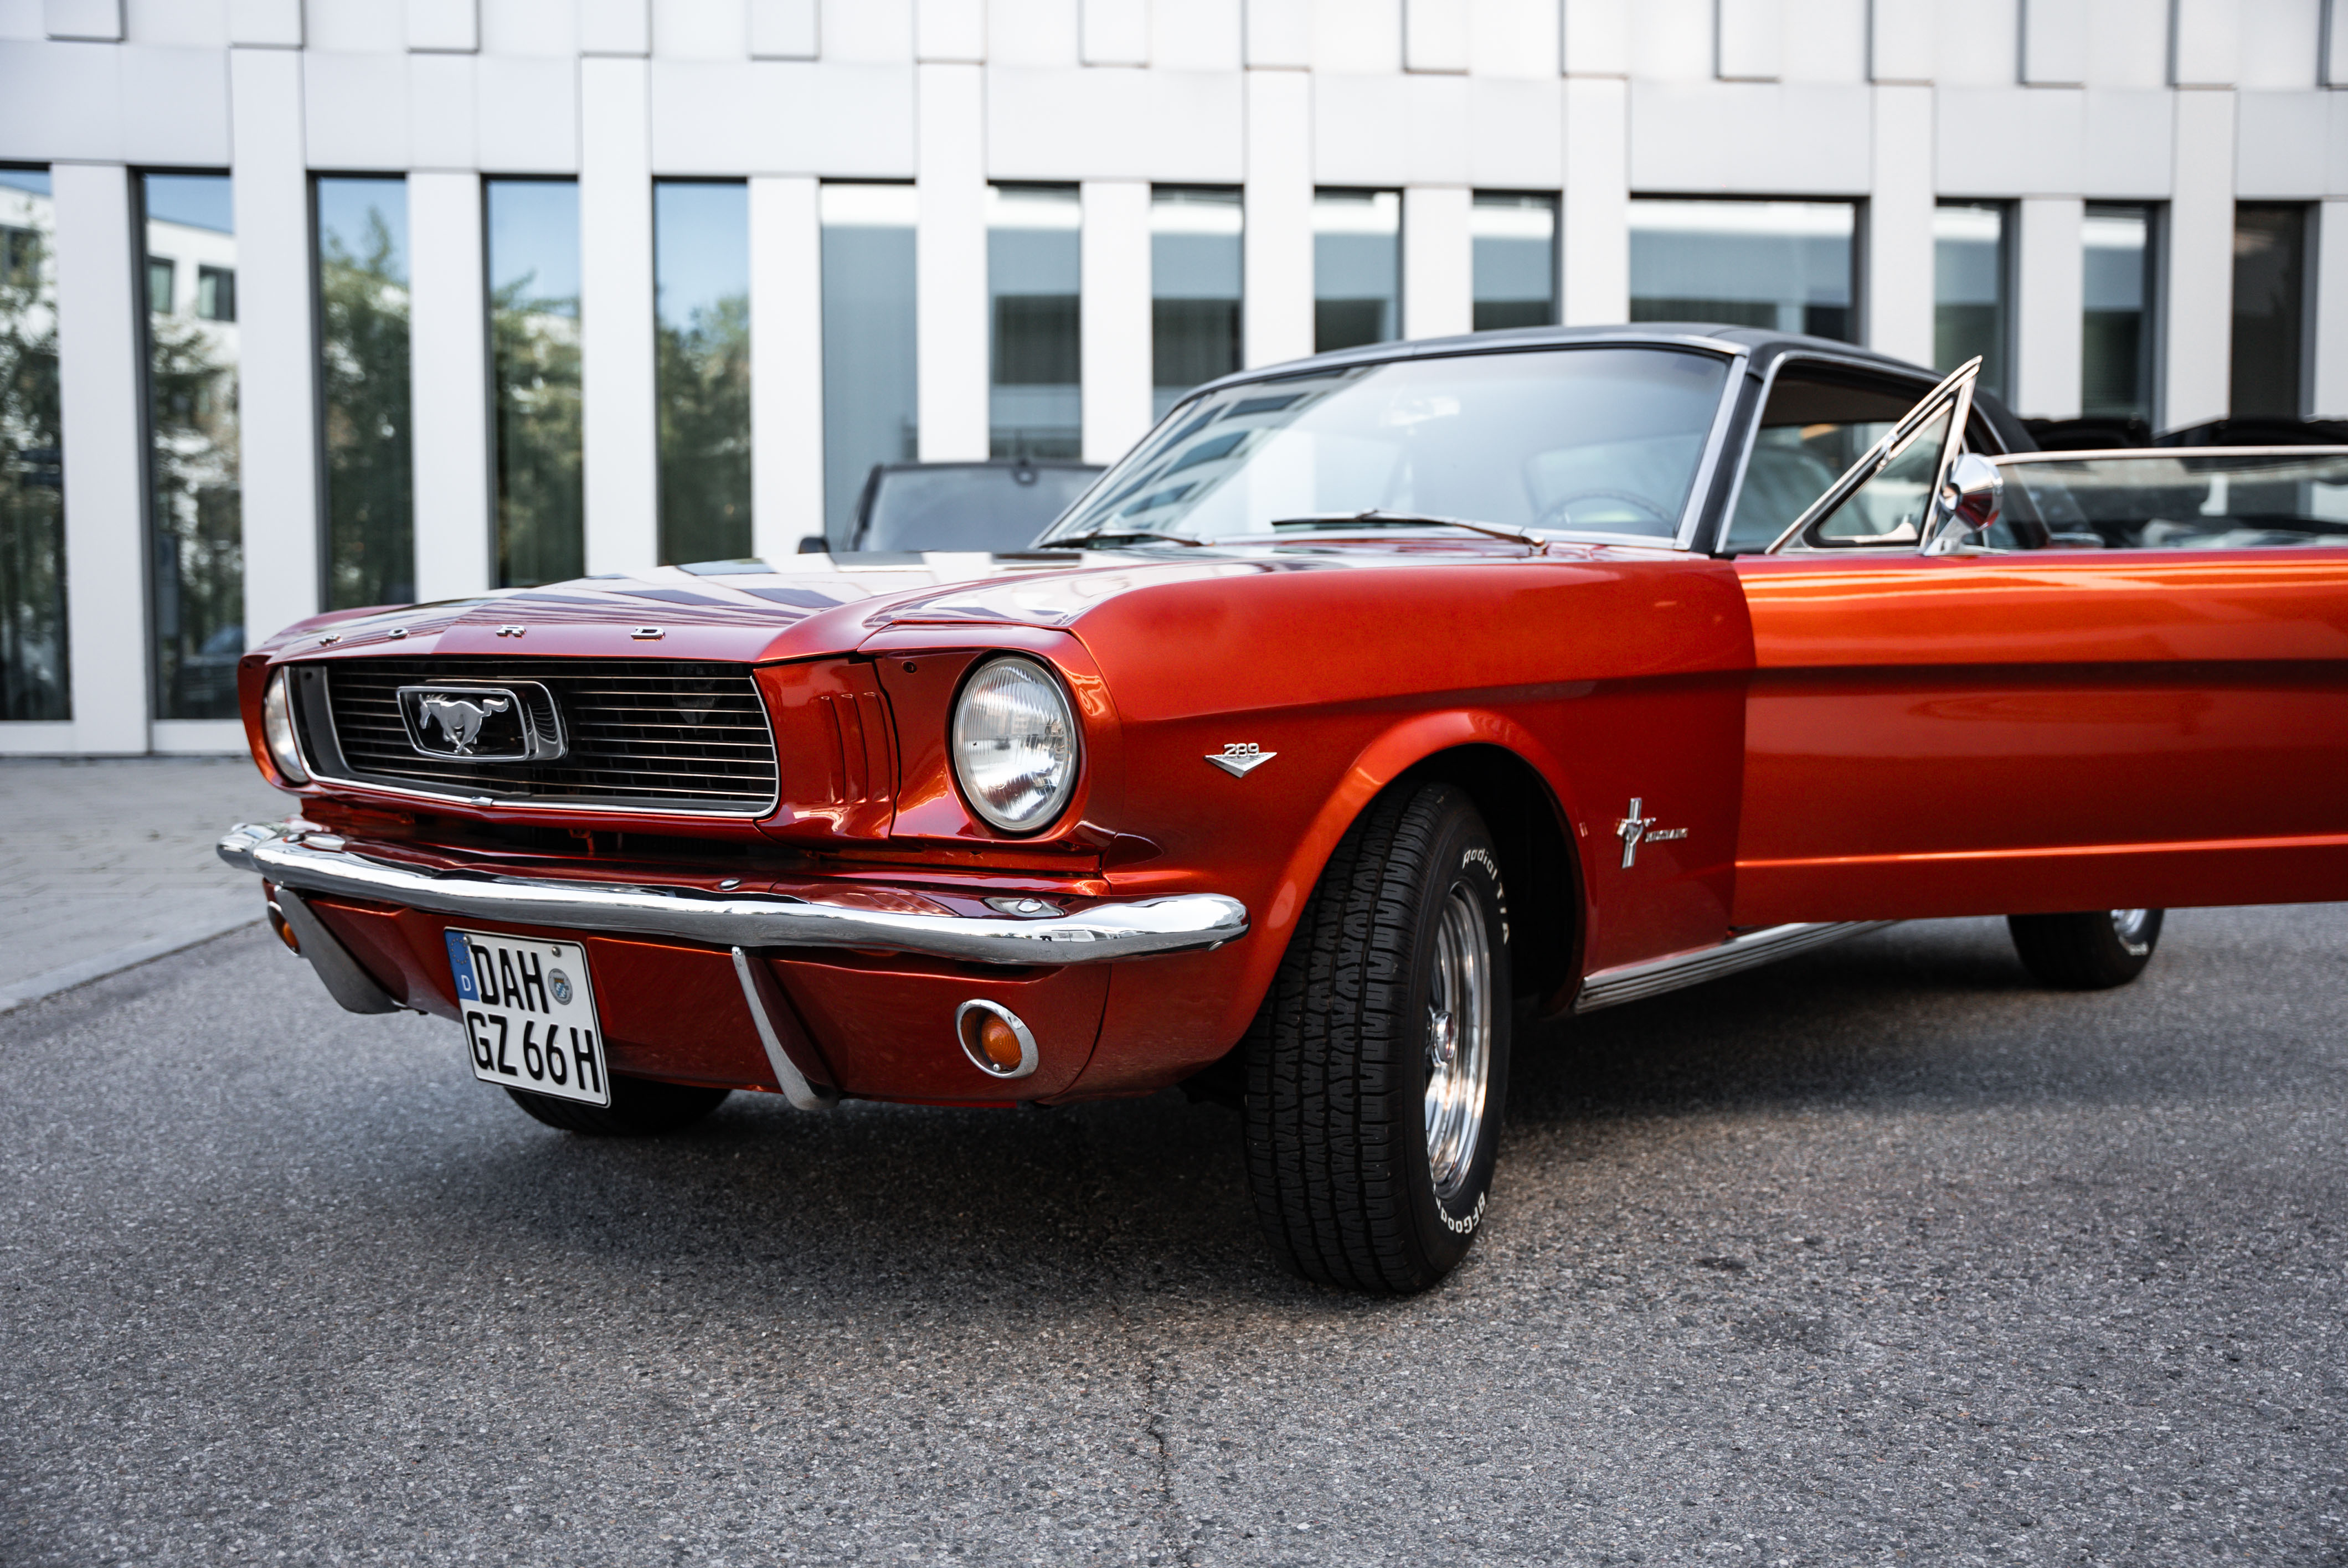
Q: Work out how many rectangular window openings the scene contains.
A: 14